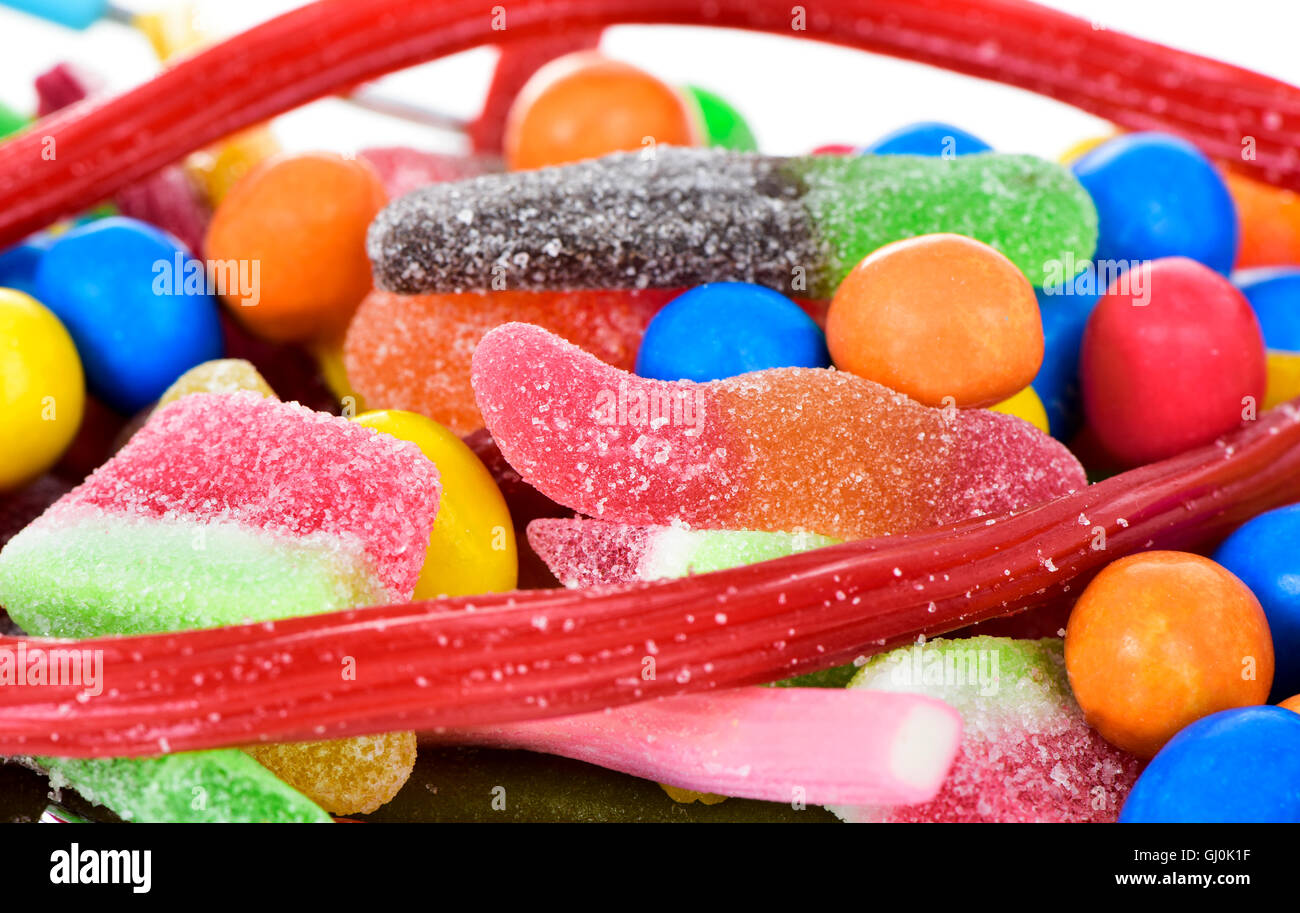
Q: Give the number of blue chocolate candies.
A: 9